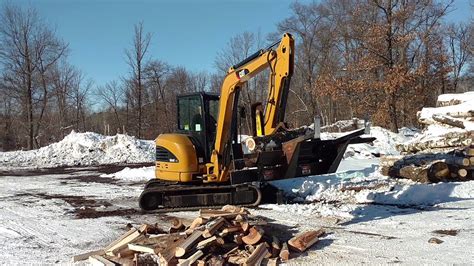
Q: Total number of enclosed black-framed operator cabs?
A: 1